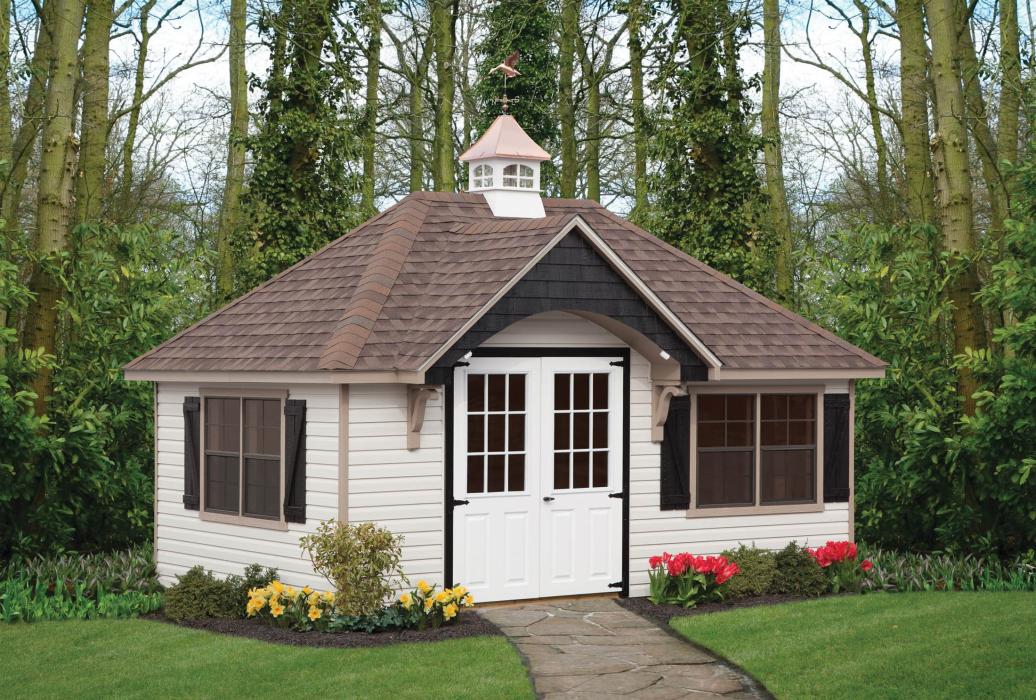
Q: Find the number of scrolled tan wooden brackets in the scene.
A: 2